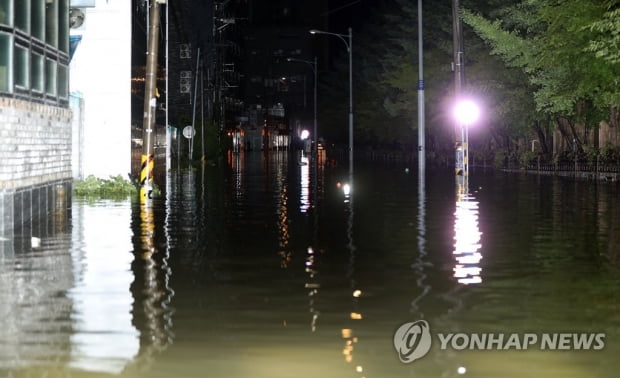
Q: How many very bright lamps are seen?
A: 2